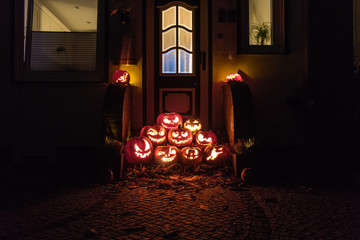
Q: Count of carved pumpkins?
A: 11